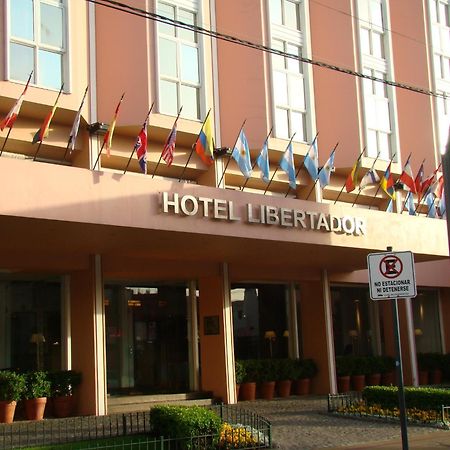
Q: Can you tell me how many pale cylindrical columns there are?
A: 4